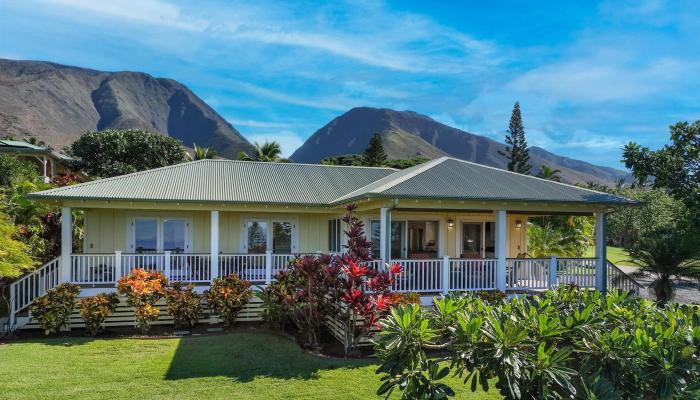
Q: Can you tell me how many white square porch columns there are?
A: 5